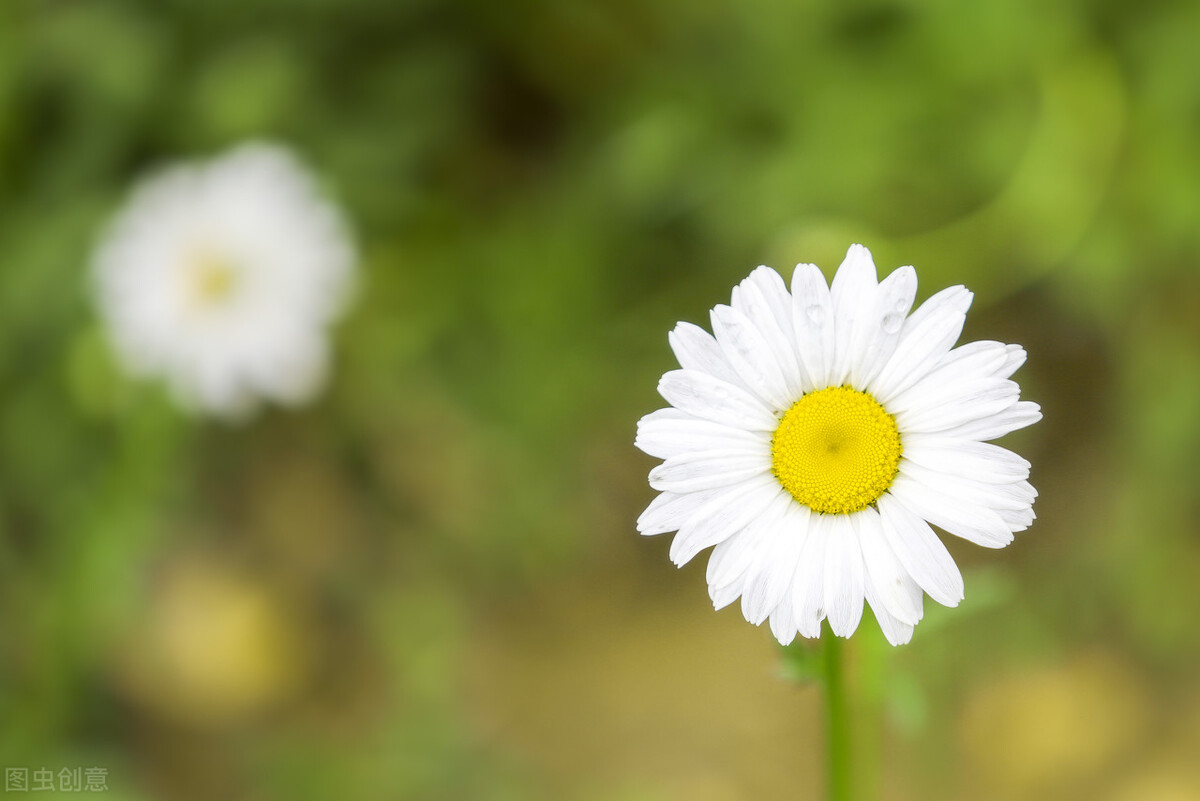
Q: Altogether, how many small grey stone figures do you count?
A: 0